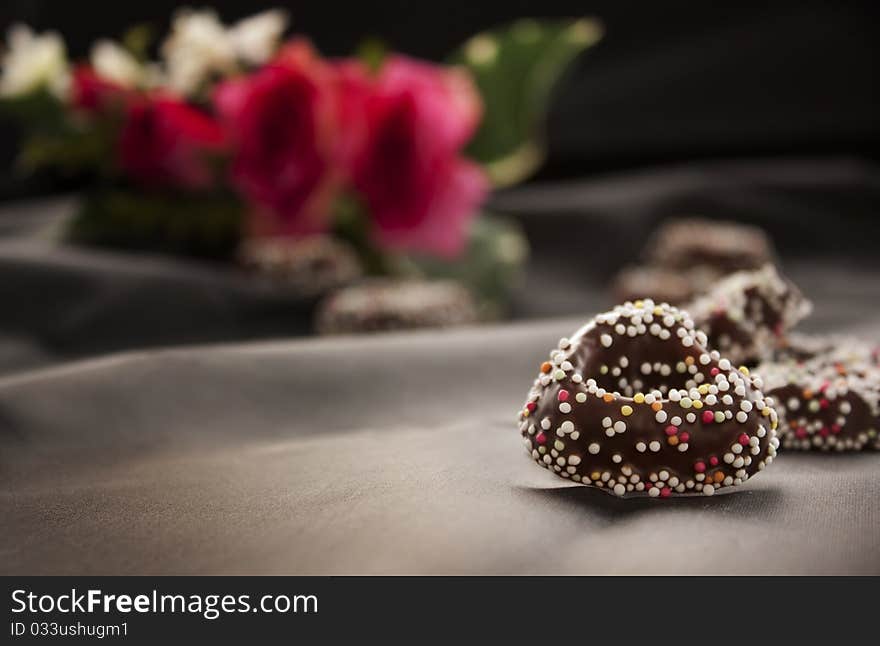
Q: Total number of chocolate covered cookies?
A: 7